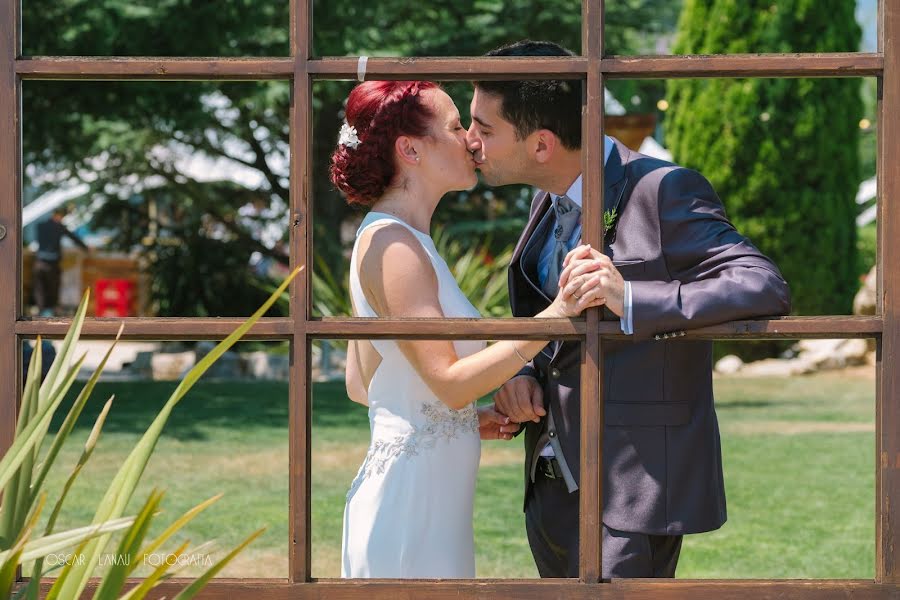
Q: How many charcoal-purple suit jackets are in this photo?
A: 1